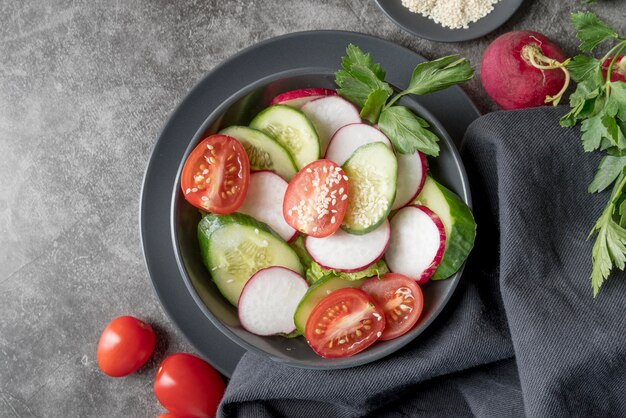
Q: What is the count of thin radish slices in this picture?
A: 8